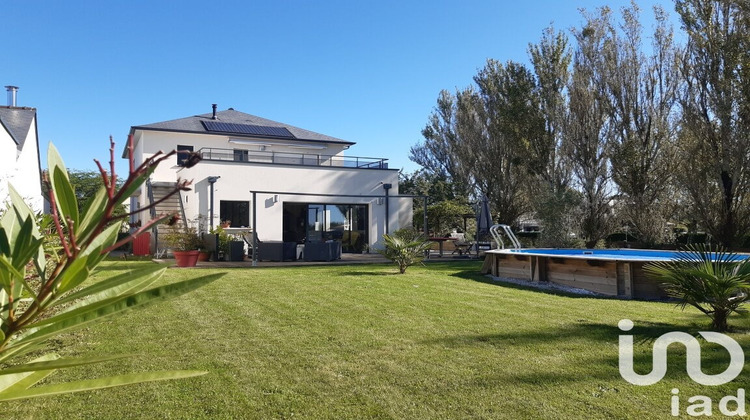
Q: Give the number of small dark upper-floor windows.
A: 2